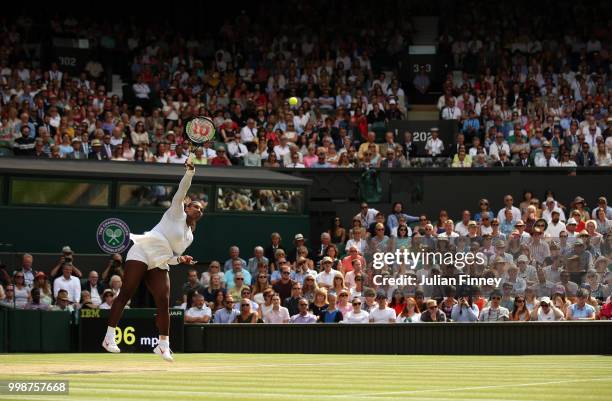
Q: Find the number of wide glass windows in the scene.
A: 3